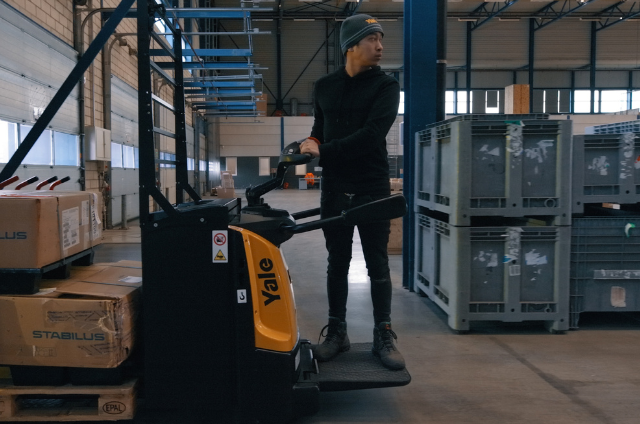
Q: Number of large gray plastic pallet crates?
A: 4